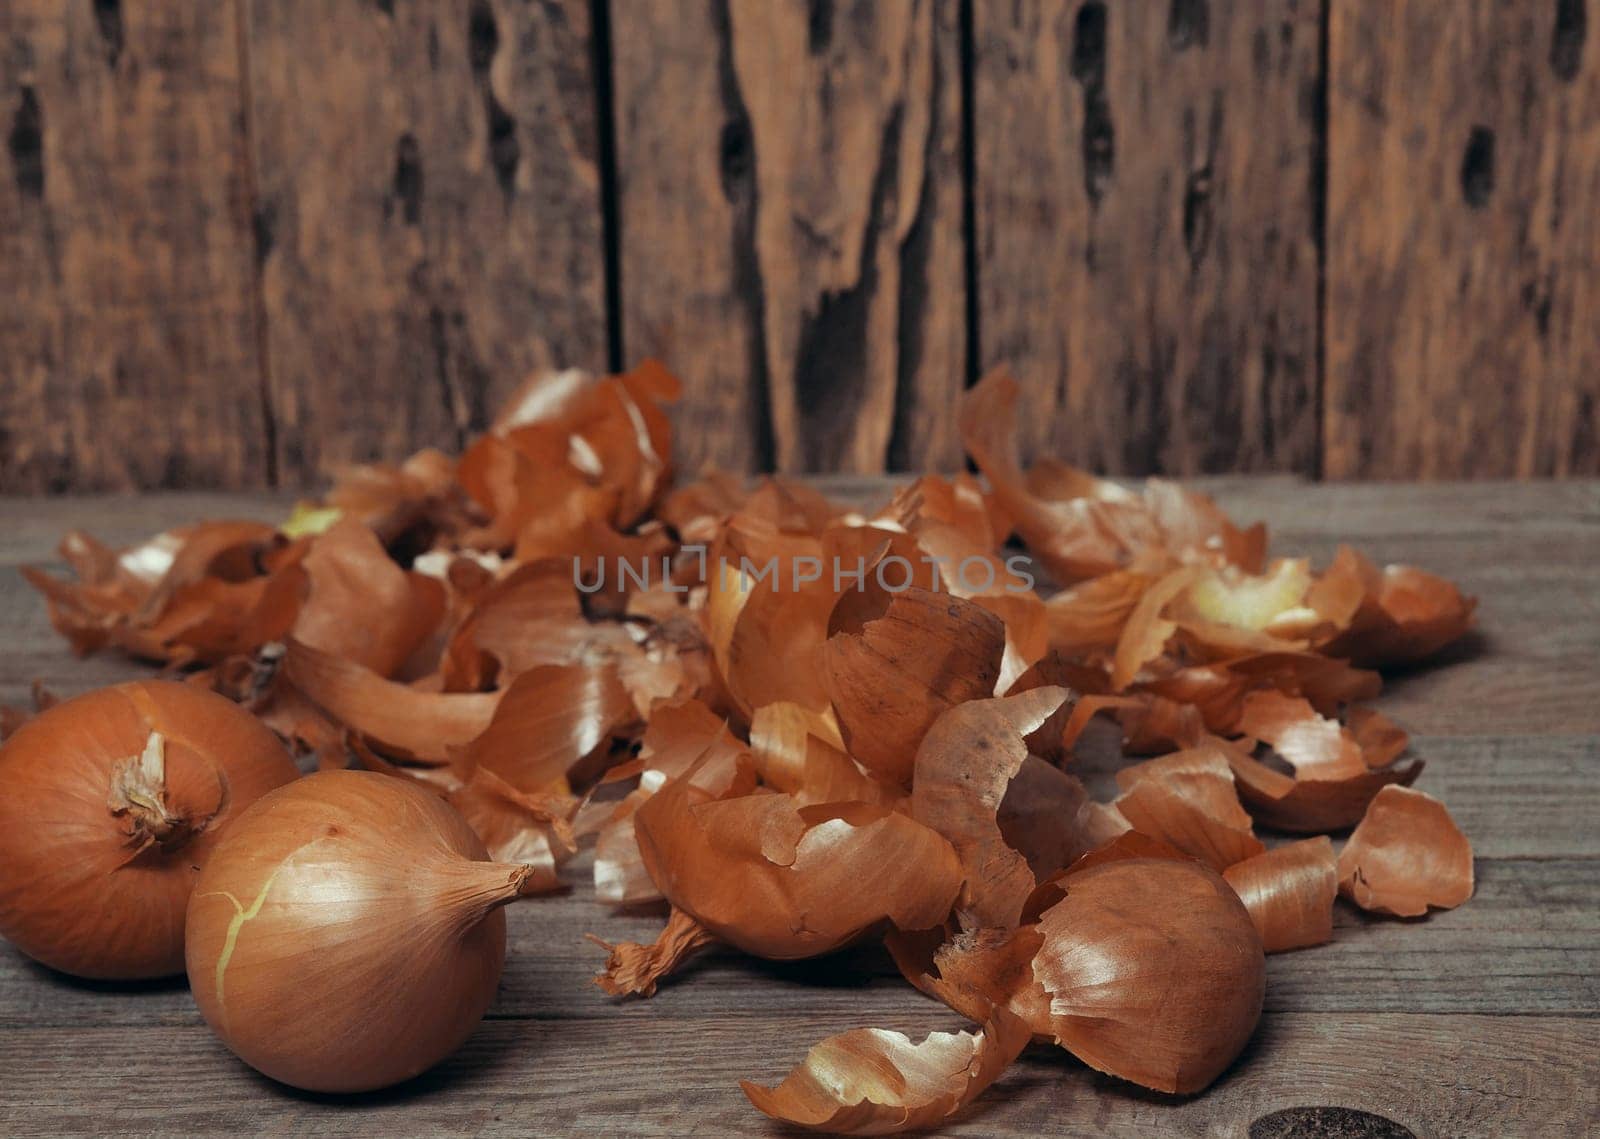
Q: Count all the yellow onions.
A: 2